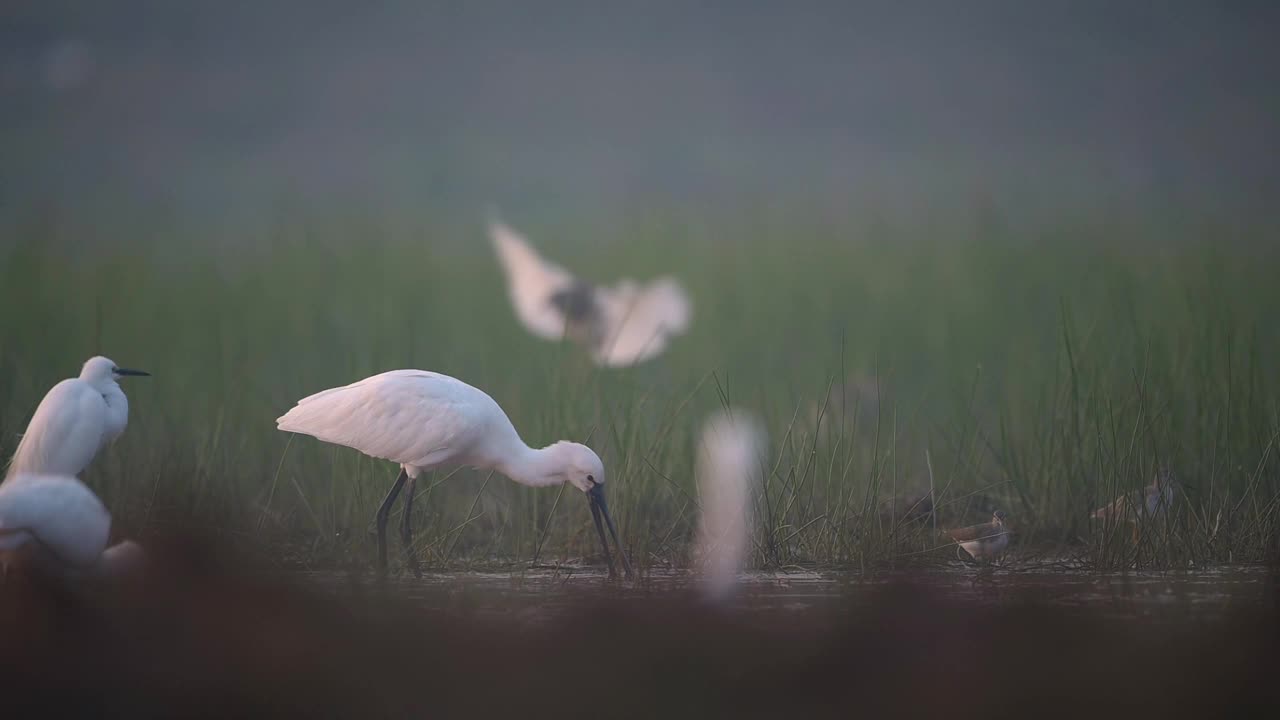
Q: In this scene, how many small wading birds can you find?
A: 2